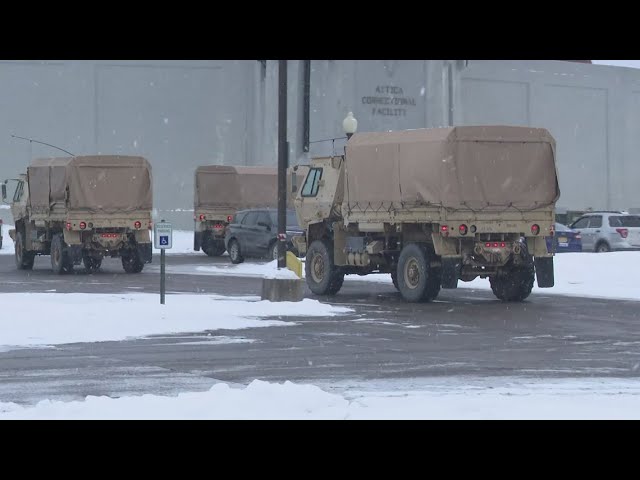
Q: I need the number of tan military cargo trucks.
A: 3